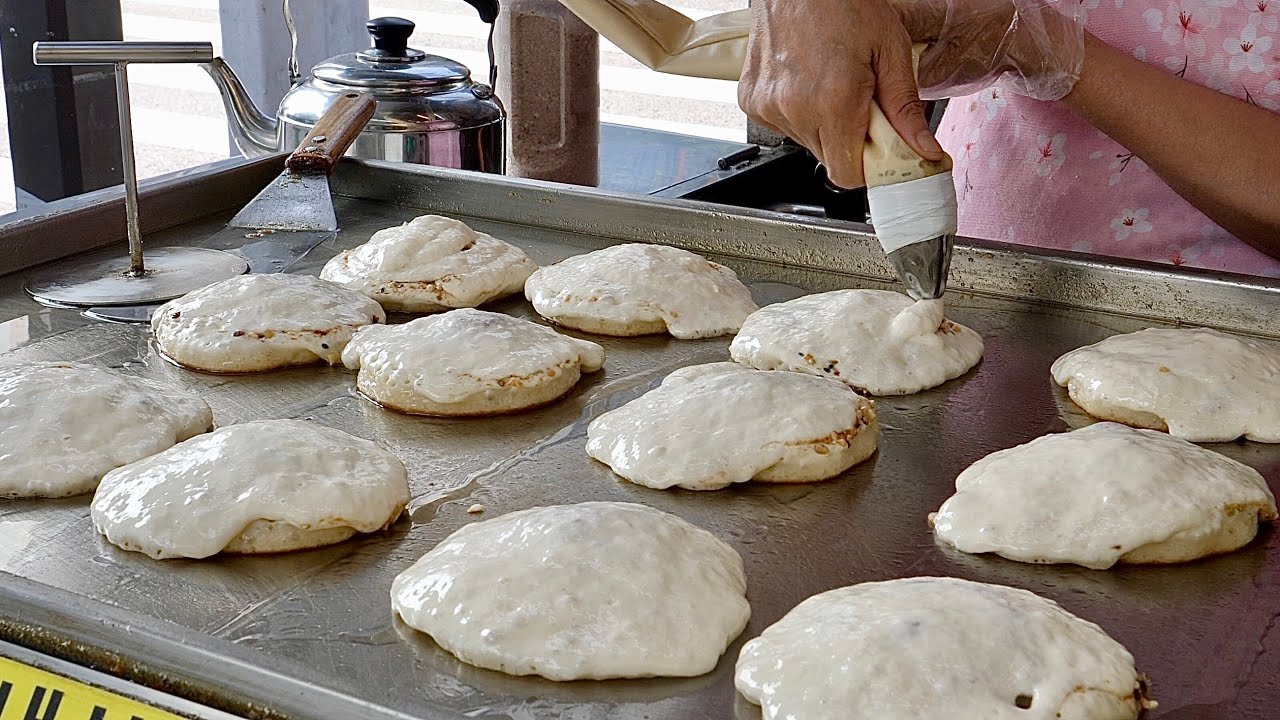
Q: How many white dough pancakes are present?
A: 12